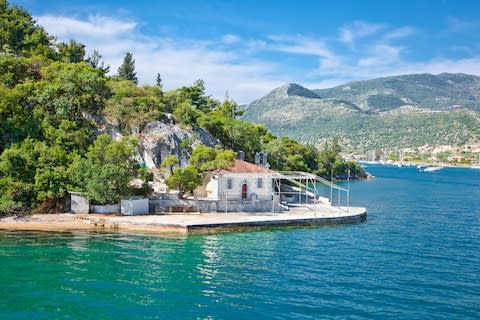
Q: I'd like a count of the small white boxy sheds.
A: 2